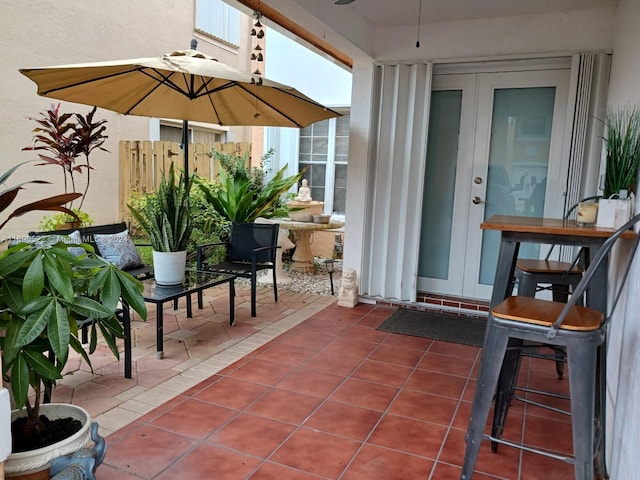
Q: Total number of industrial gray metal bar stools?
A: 2